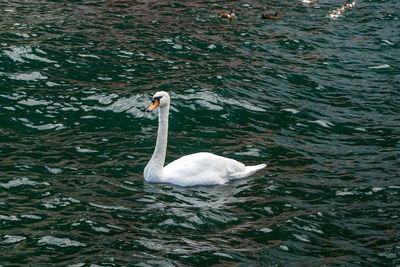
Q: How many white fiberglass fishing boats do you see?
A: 0